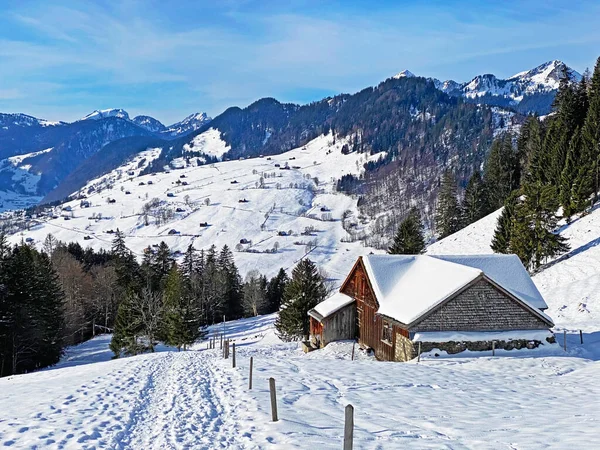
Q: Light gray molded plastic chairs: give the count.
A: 0